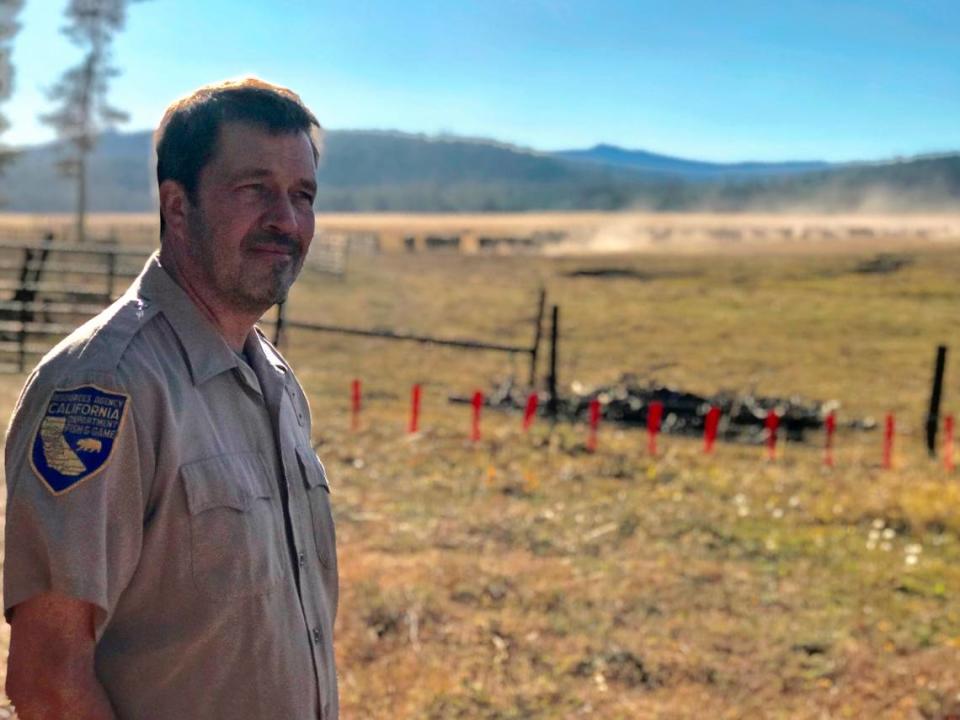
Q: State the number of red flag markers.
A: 11